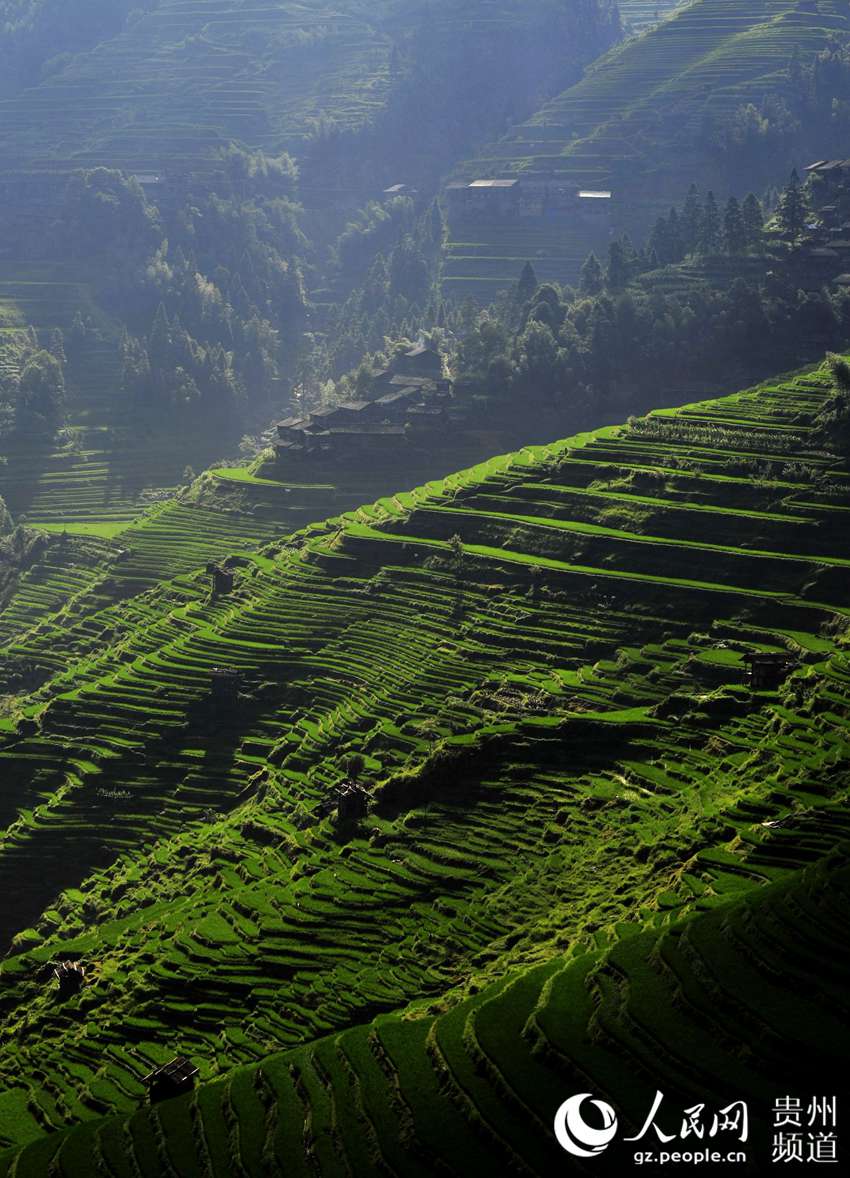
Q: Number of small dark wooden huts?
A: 6